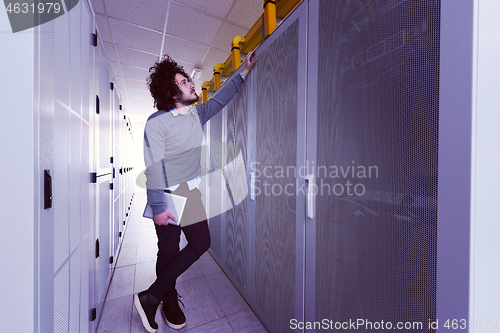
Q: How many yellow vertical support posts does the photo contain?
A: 4